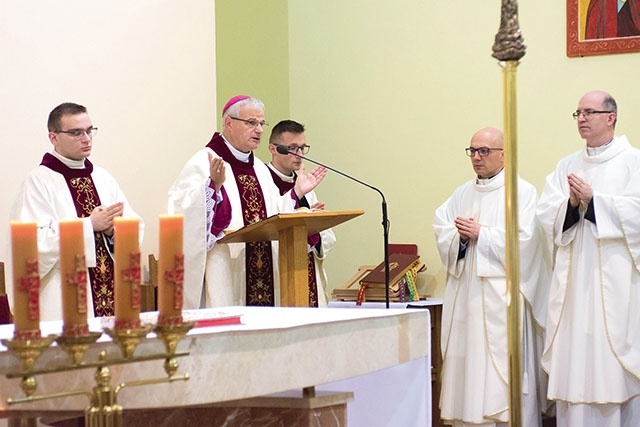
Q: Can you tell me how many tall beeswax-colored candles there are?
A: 4